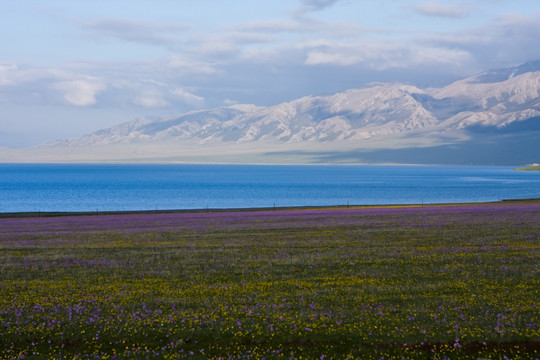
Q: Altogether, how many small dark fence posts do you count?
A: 8